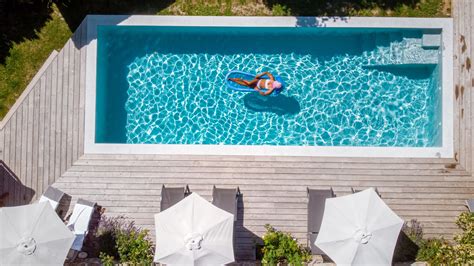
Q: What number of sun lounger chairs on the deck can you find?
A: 6